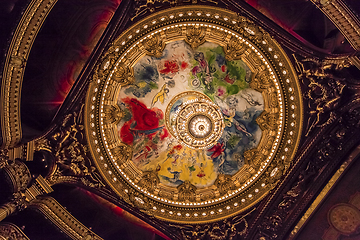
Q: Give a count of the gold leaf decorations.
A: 12